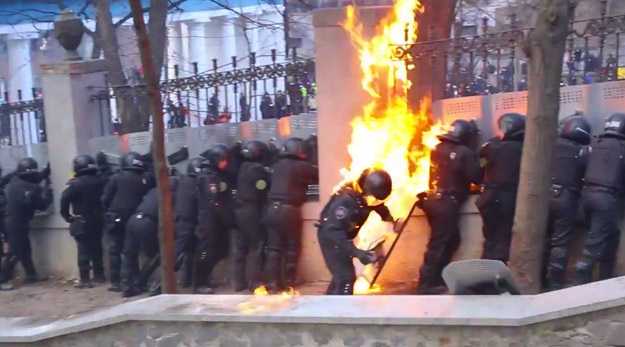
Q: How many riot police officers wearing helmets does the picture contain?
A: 12